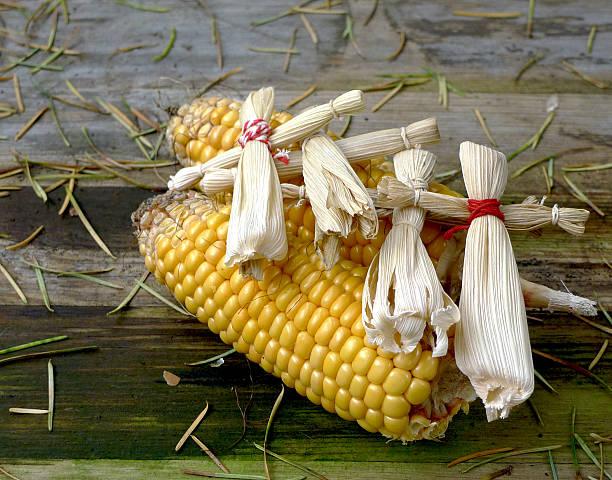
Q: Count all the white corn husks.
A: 4